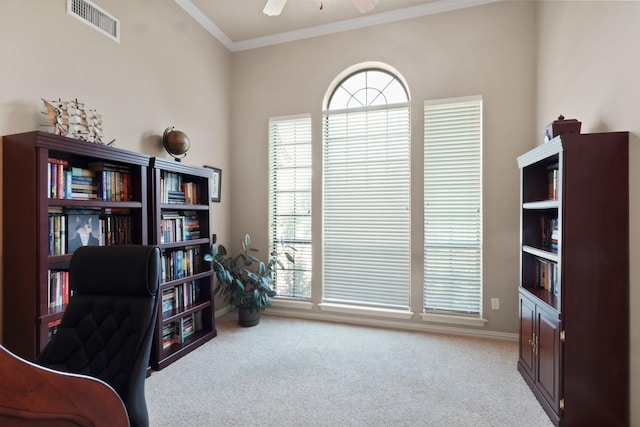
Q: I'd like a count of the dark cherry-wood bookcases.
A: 3